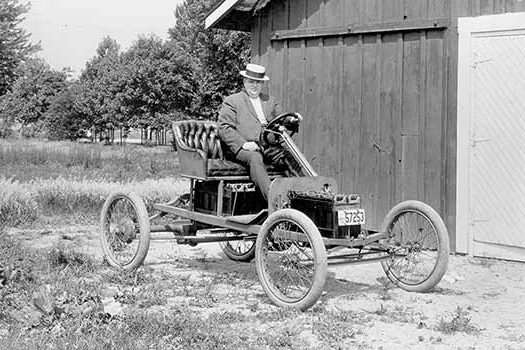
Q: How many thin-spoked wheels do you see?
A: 4